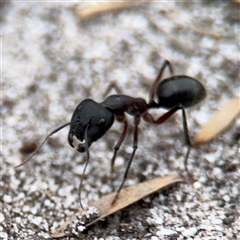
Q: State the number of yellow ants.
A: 0